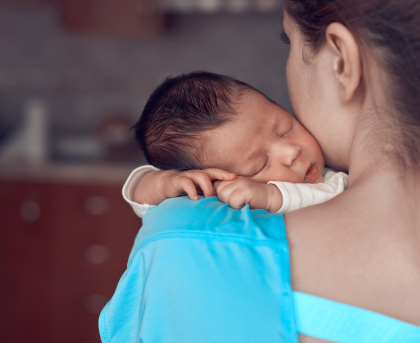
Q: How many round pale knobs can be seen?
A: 4